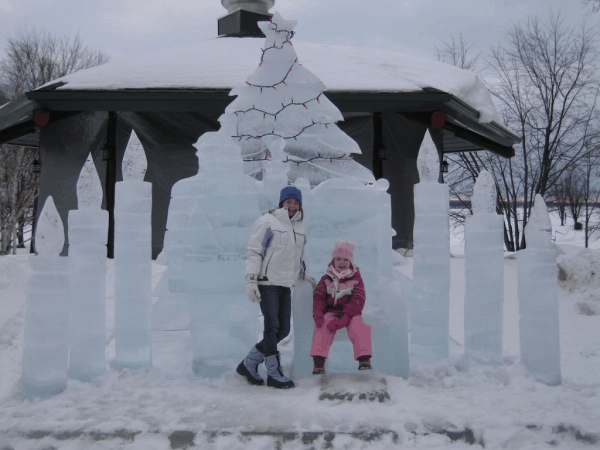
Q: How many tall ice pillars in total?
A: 6